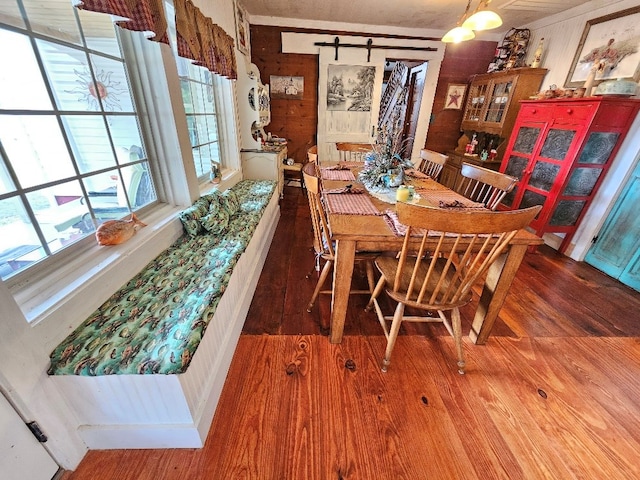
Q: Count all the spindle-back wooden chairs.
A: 6